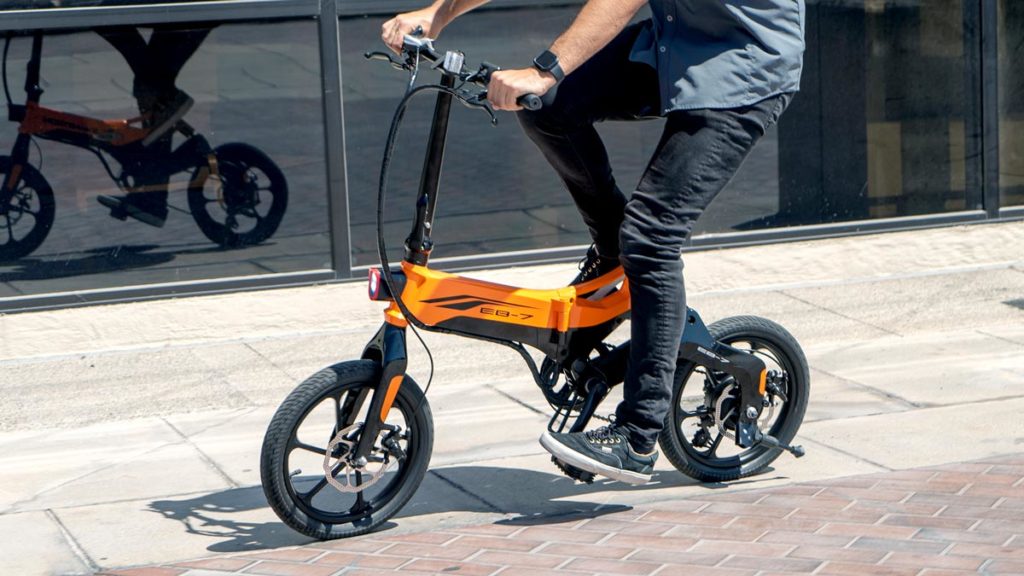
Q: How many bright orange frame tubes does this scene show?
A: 1